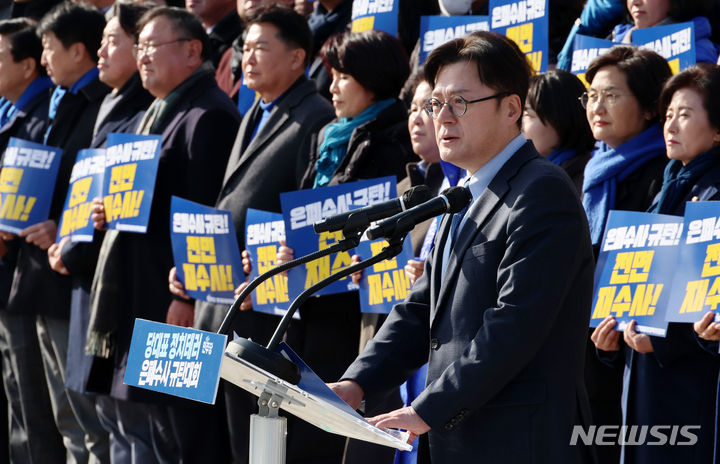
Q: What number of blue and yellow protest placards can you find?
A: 14